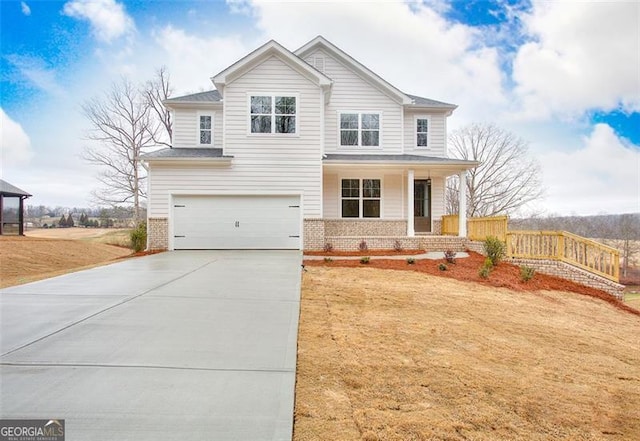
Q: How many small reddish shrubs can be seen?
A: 4